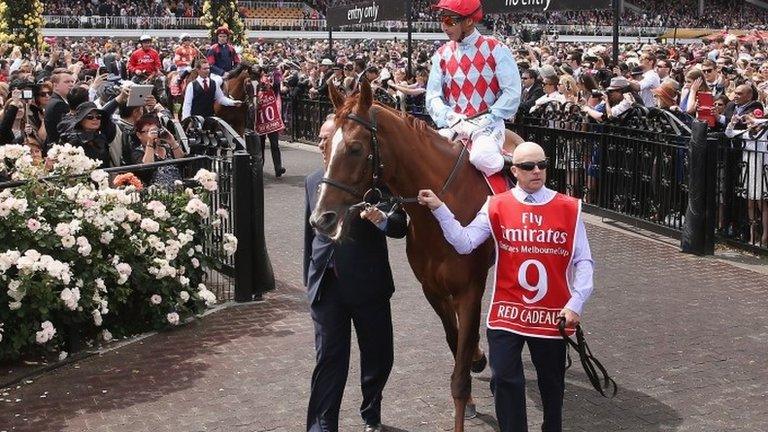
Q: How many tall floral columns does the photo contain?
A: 2